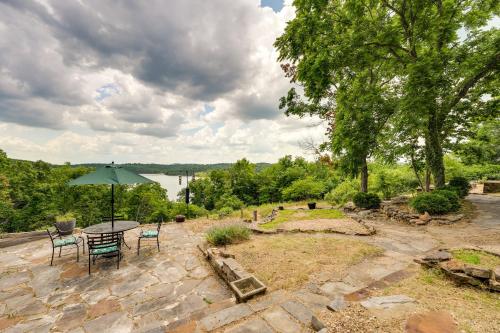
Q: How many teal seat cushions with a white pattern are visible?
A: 3